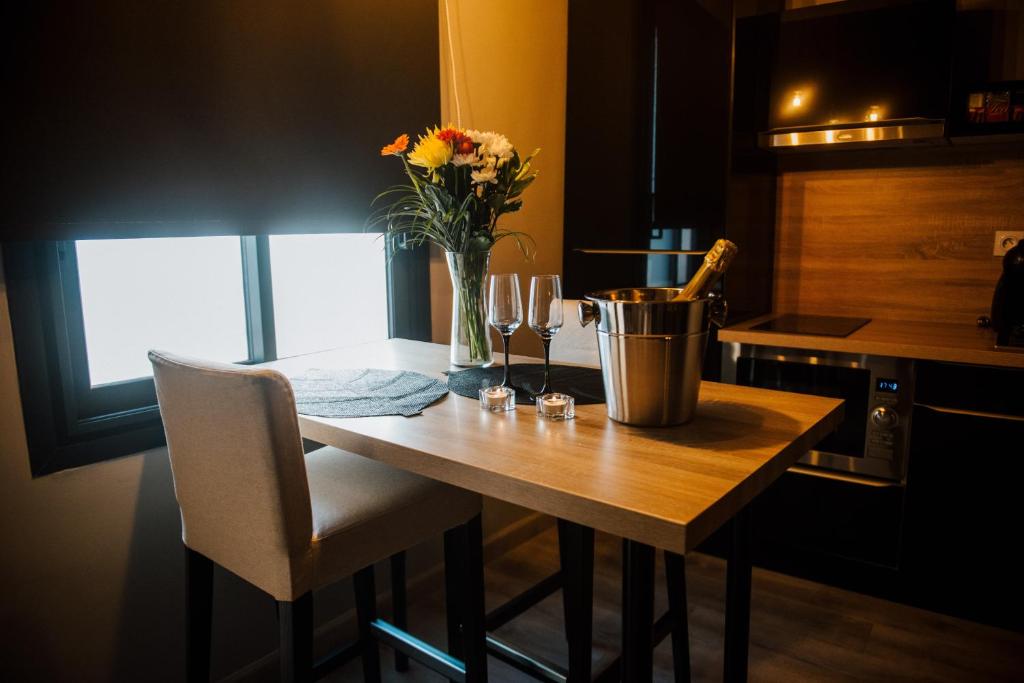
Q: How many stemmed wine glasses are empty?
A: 2